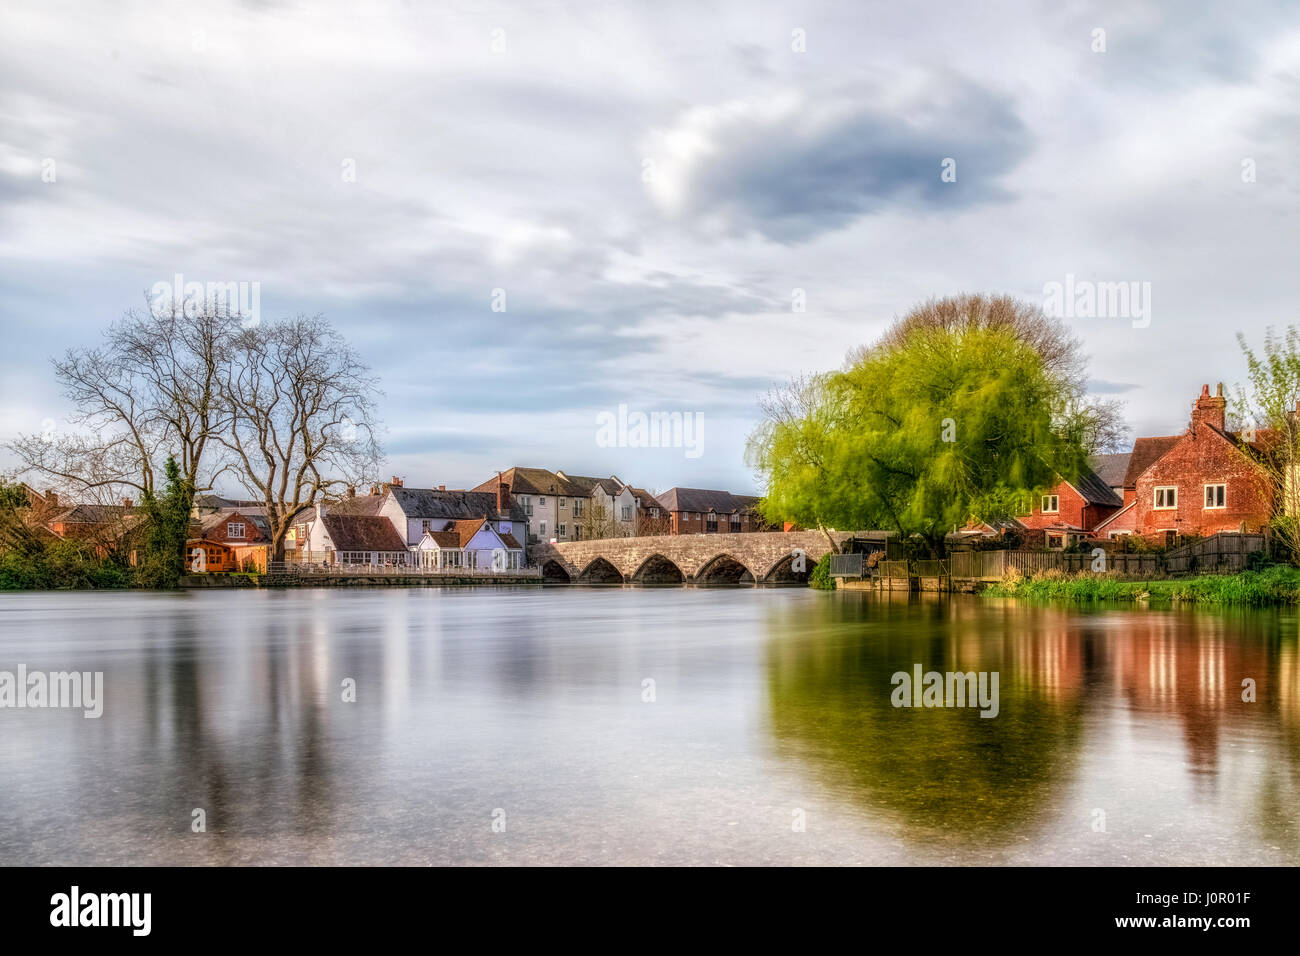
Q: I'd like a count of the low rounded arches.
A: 5